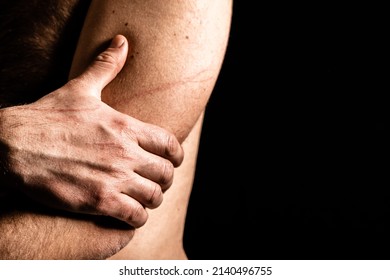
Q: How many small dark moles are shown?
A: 6